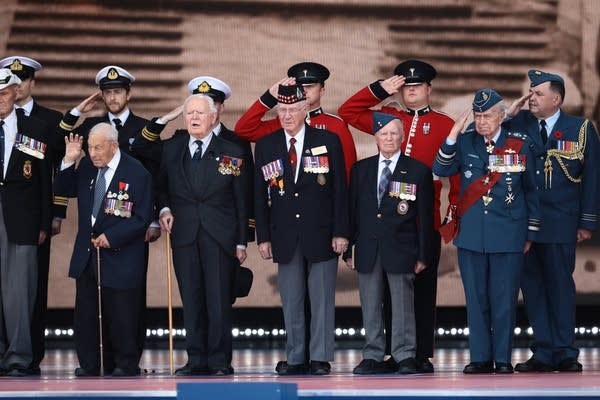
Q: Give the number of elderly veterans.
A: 6